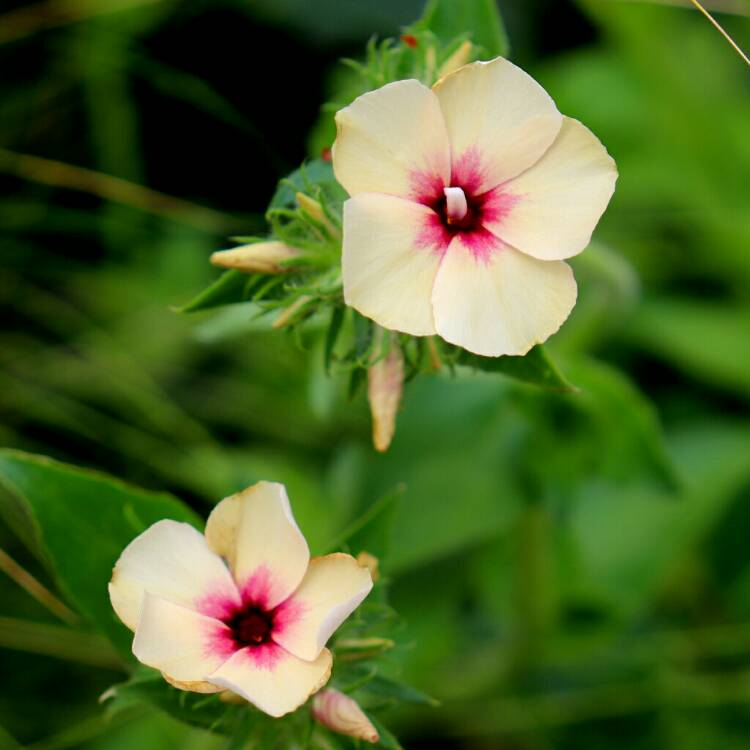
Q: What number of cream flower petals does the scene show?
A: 10